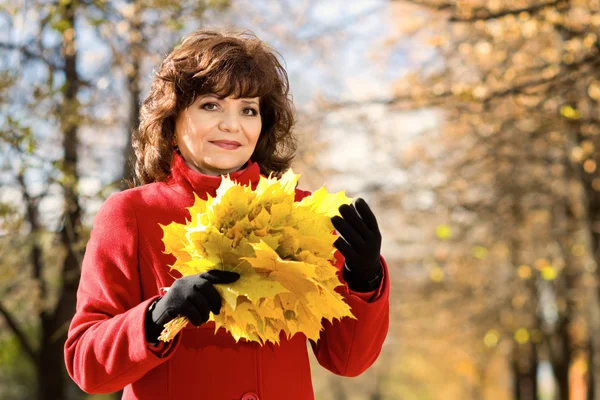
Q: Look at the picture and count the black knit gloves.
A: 2